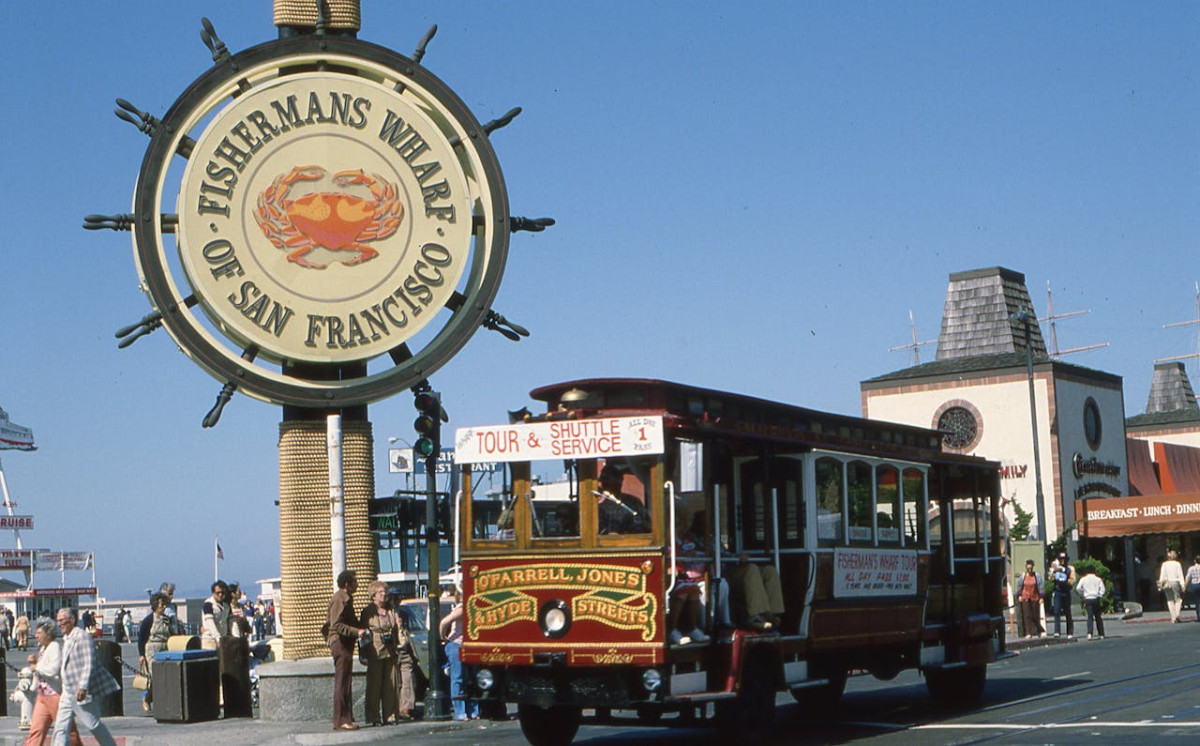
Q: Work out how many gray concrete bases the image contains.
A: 1